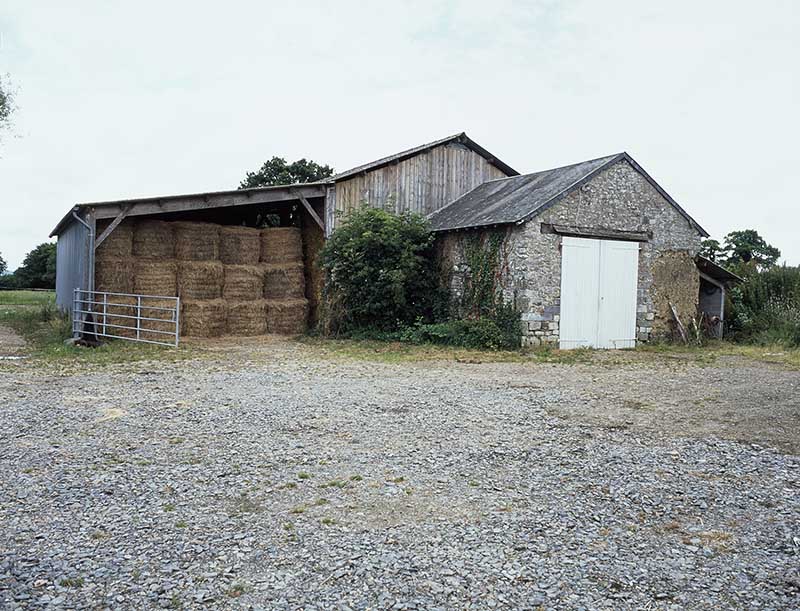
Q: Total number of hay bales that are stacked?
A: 15